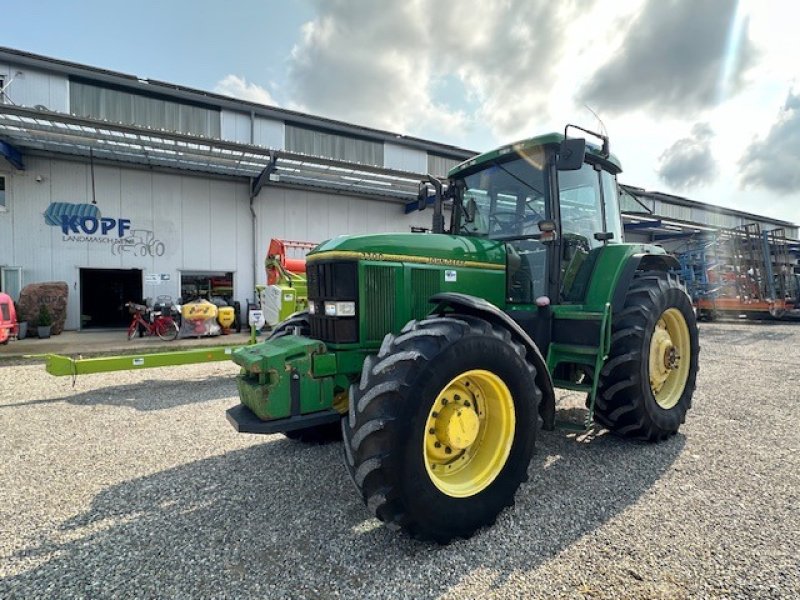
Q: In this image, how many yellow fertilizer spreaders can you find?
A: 2